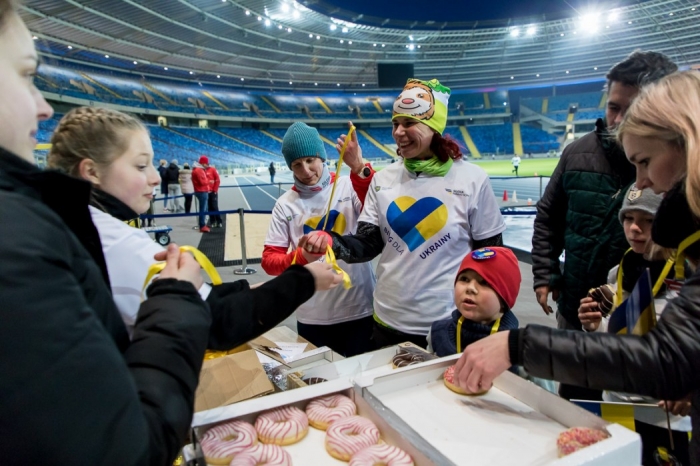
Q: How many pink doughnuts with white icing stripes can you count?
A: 6